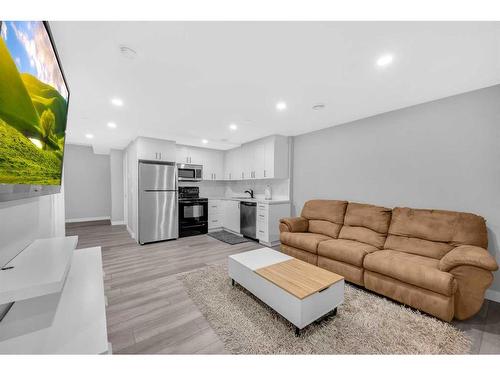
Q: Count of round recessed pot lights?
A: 7